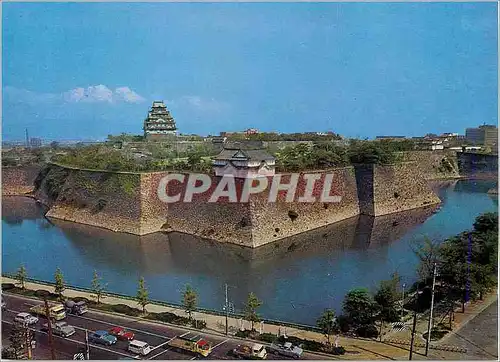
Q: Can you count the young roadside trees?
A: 7